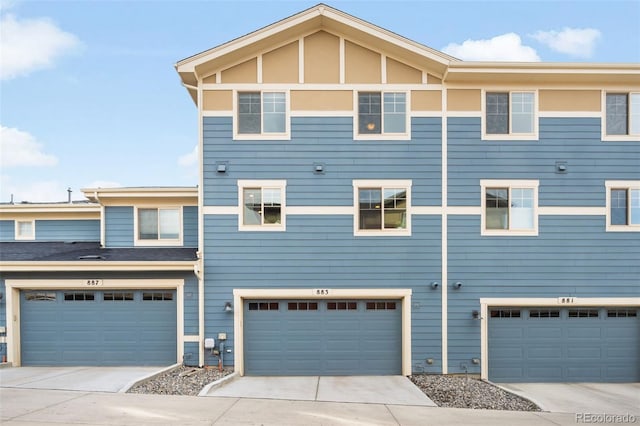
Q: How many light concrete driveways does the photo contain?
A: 3